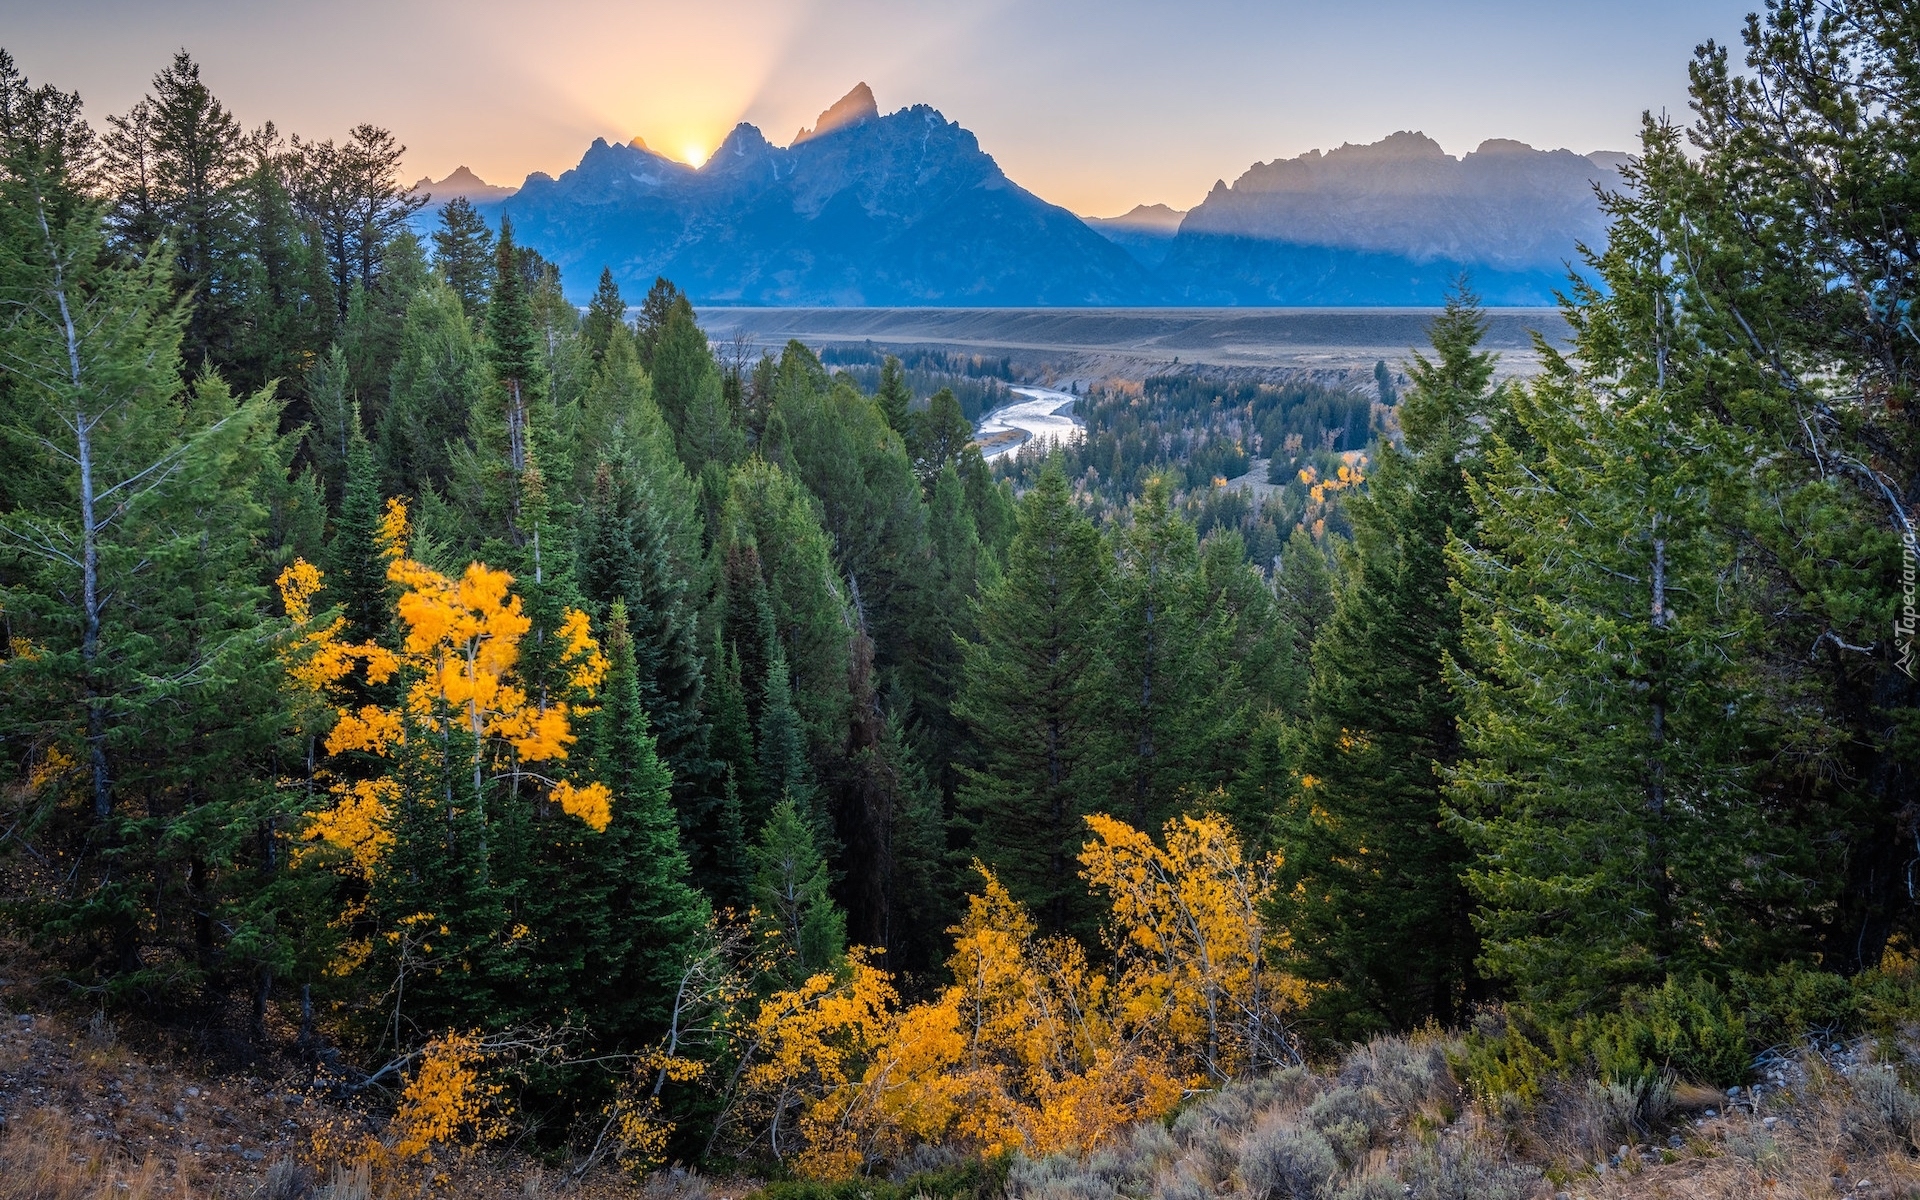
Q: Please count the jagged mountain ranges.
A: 2